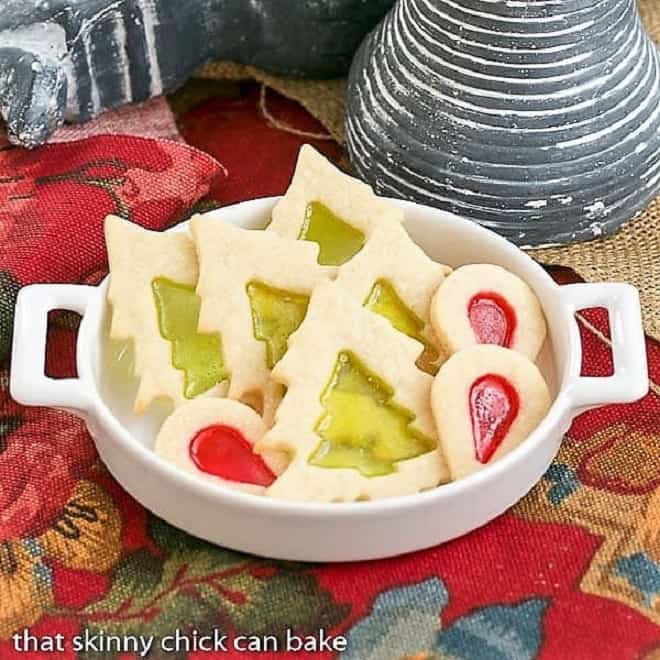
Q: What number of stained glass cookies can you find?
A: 8